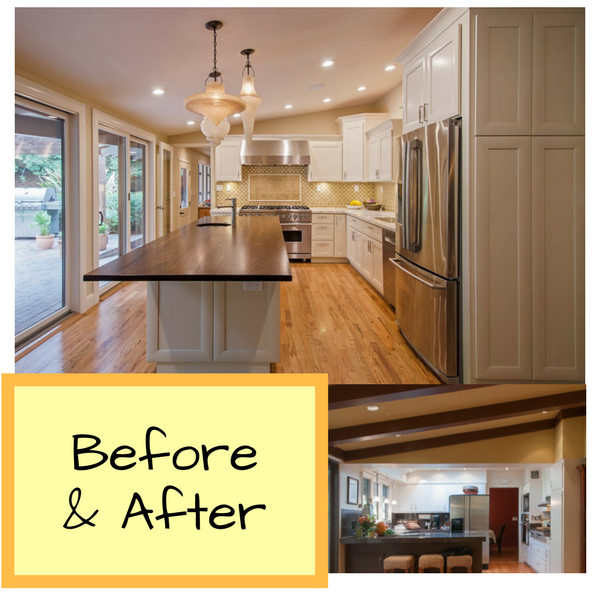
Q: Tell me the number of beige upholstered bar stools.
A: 3